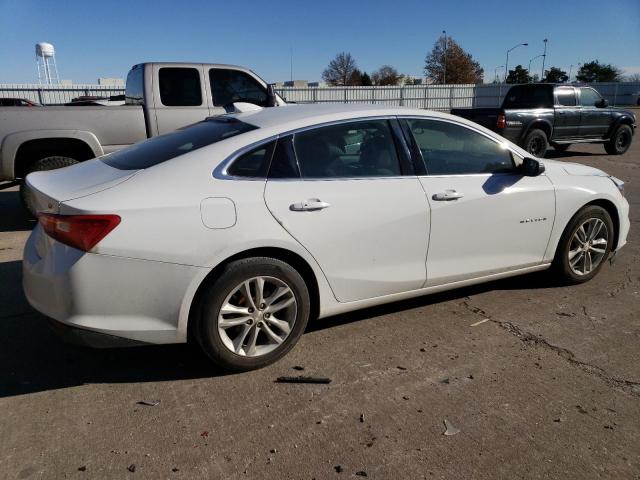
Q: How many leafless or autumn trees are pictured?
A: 3